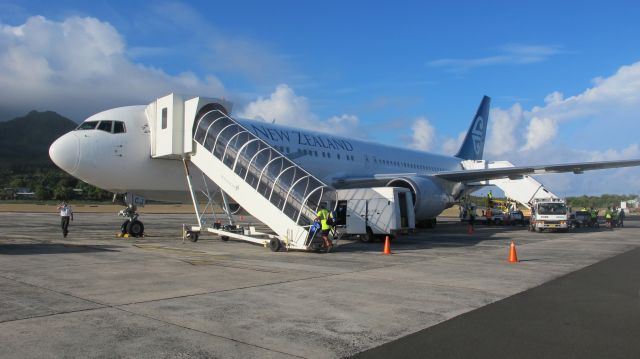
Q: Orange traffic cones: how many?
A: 3